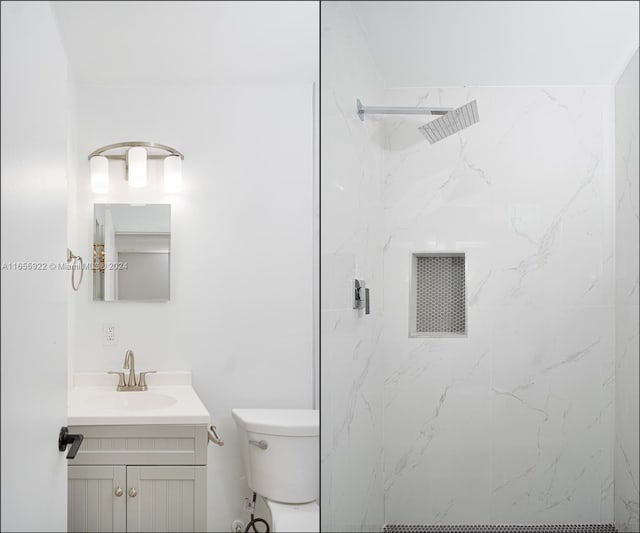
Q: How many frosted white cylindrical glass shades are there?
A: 3